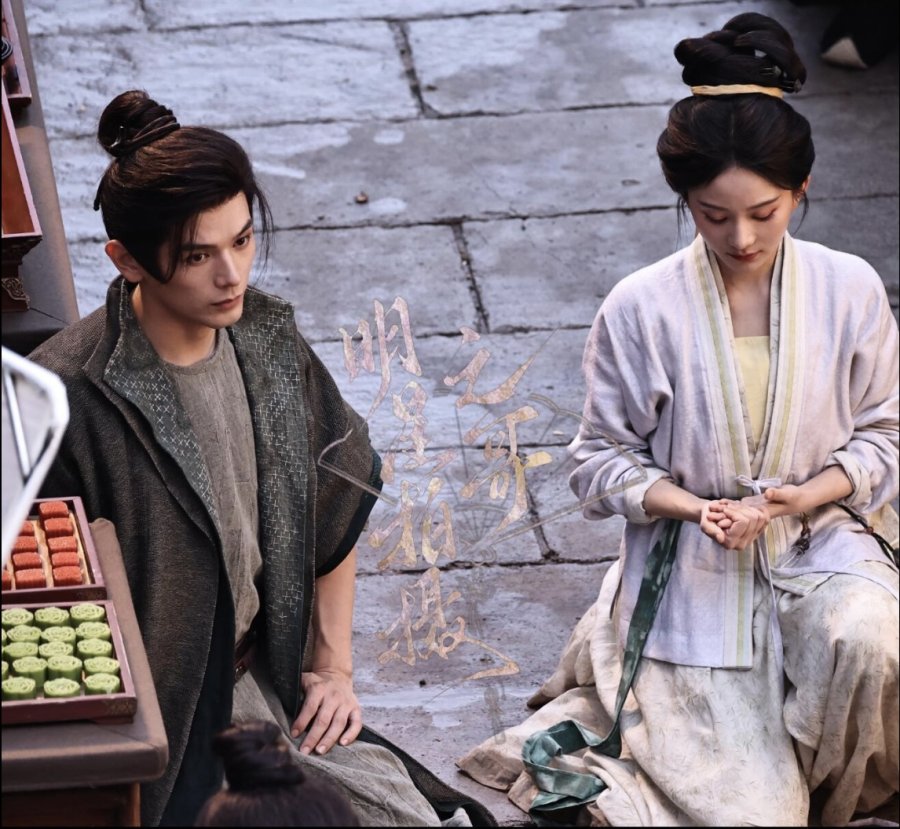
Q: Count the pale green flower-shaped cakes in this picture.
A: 15